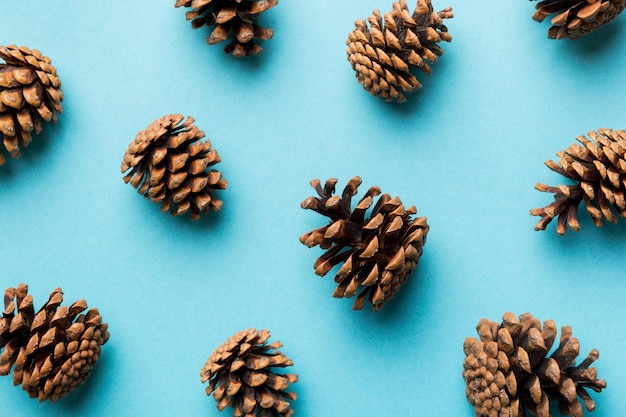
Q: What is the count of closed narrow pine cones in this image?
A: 0